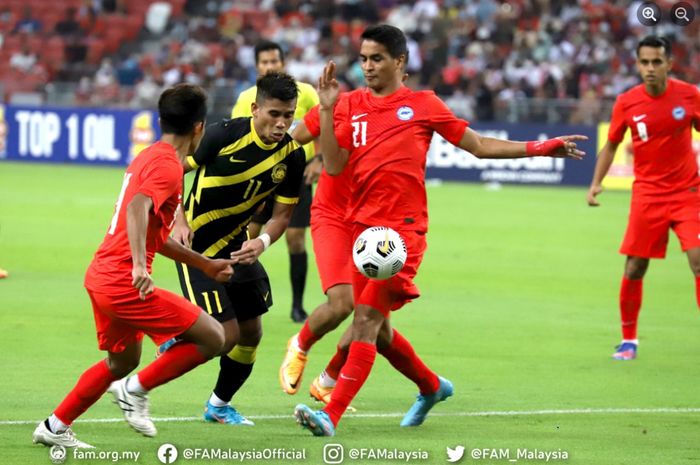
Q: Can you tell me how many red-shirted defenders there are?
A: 4